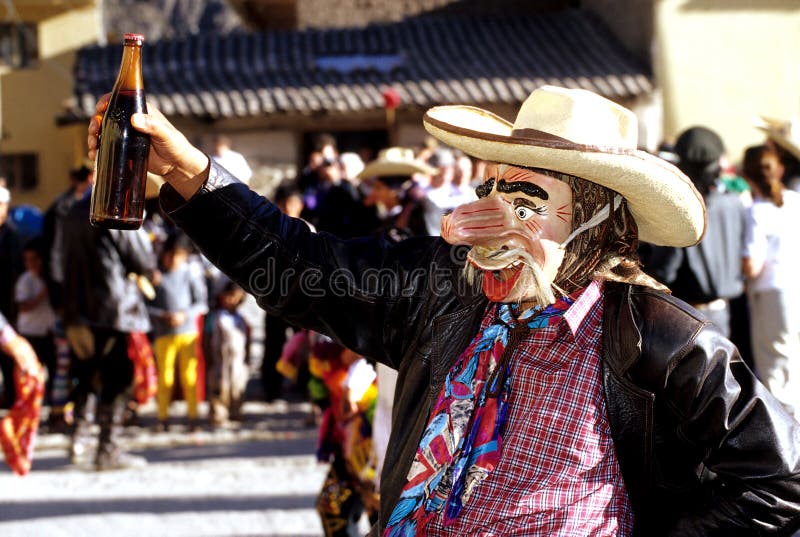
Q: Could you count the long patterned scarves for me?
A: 1